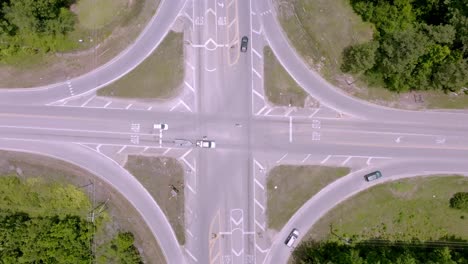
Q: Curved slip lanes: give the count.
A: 4